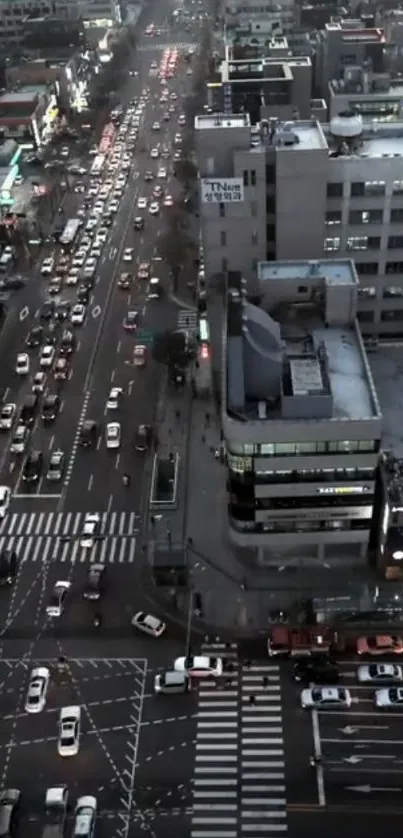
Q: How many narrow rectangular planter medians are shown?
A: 1